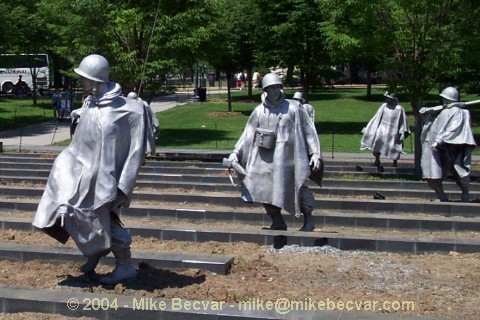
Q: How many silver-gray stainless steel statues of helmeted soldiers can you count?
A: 6